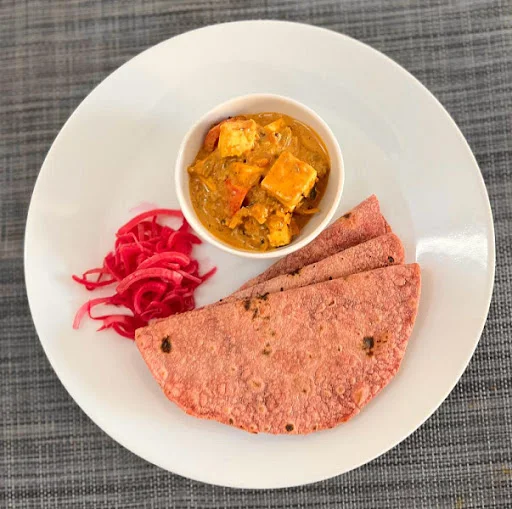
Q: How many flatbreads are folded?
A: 3